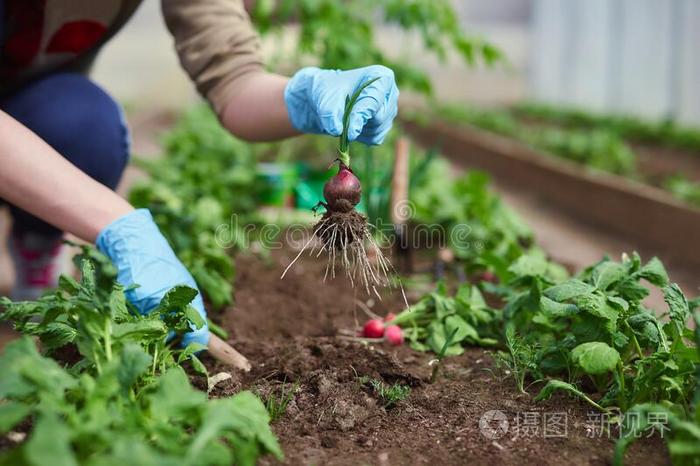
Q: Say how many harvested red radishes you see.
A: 3